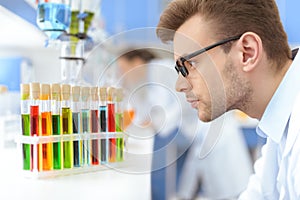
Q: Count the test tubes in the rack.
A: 11